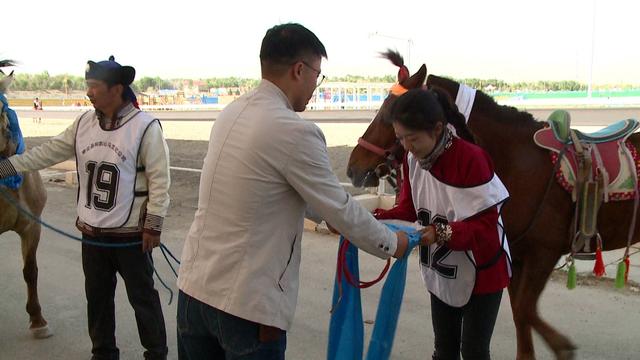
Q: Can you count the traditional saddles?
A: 1